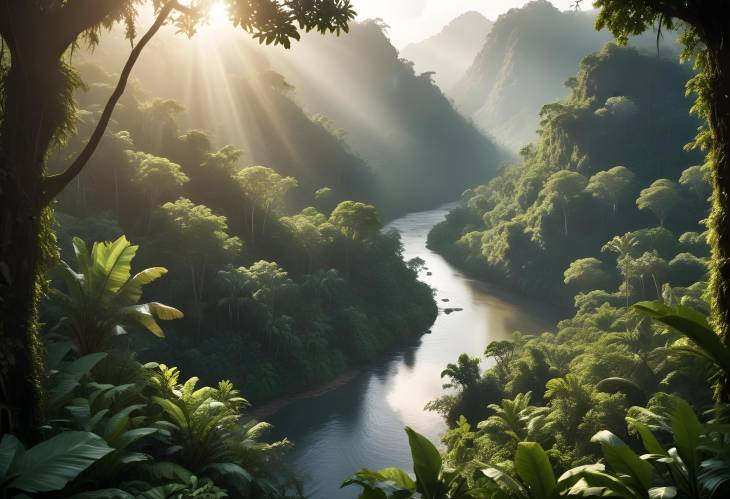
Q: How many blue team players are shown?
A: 0